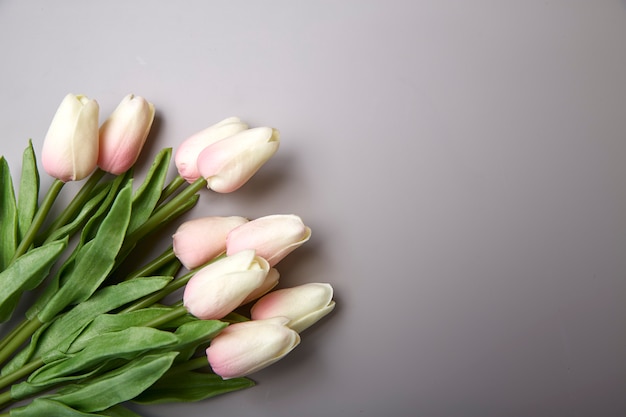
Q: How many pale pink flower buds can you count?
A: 10